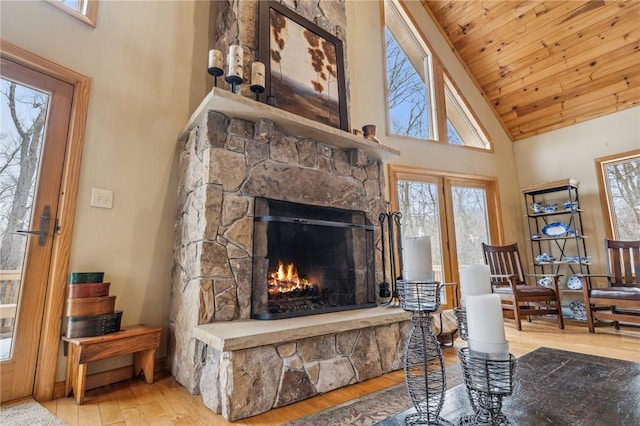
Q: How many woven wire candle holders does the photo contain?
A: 3